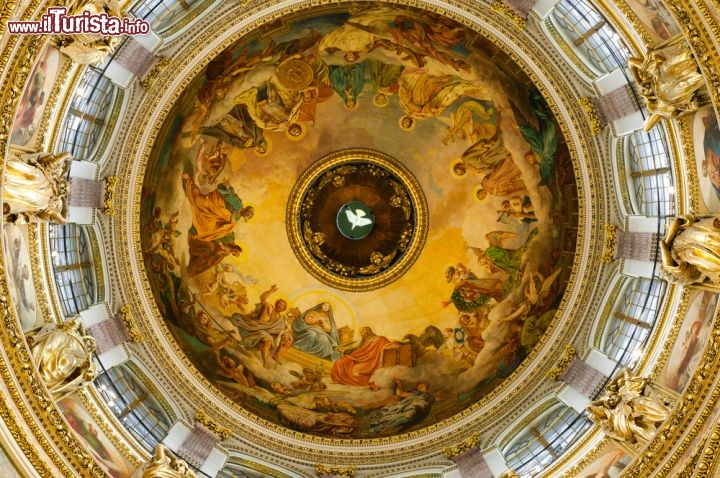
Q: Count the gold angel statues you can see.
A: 7